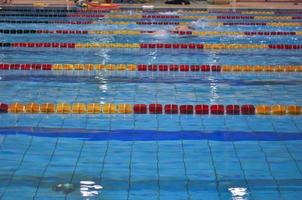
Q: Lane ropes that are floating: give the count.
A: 7